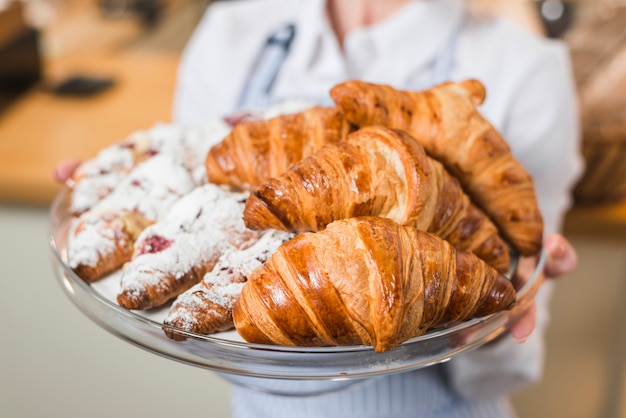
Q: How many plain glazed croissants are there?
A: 4